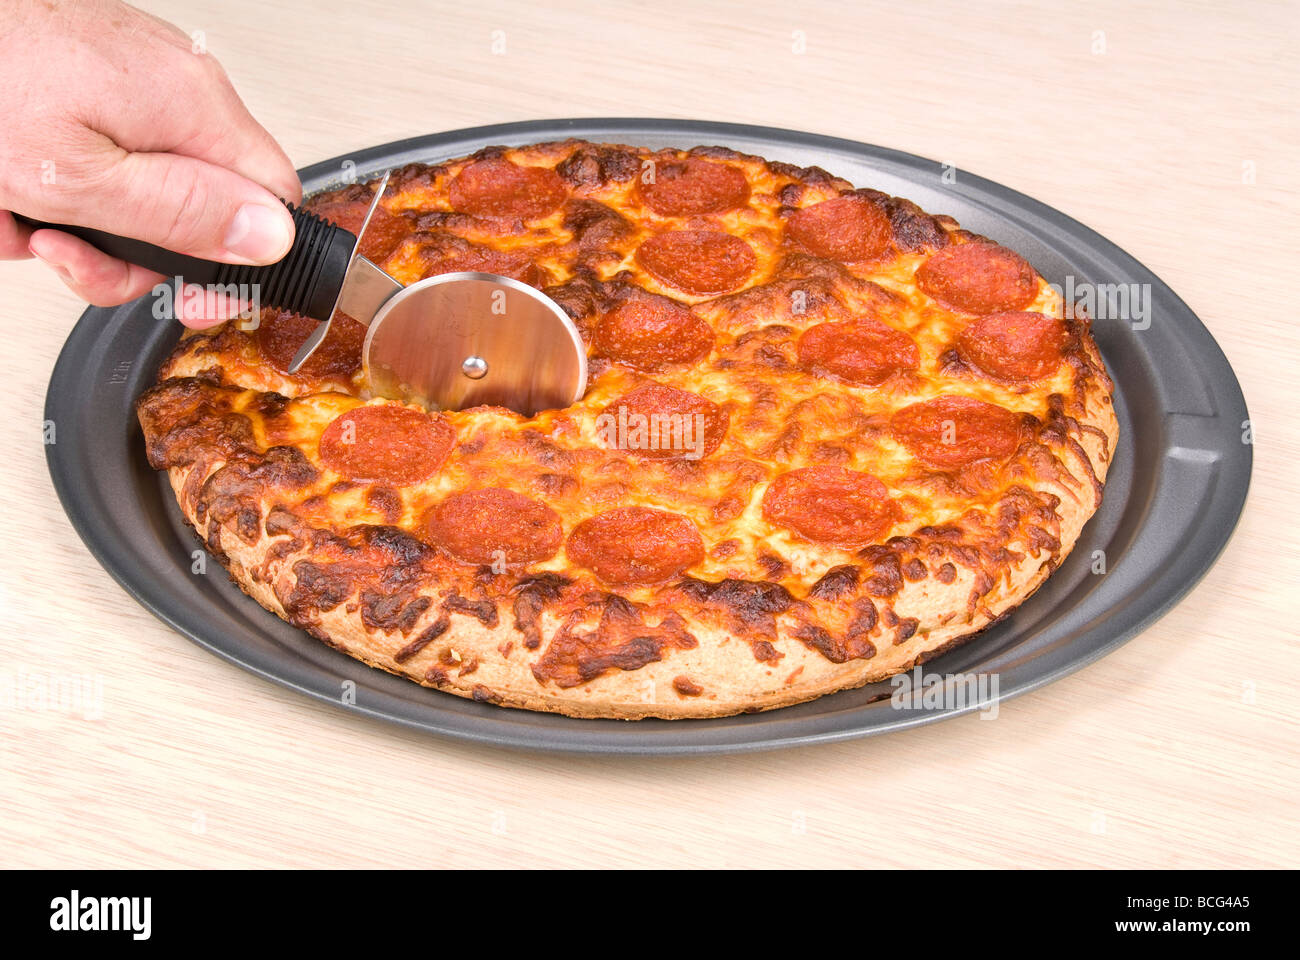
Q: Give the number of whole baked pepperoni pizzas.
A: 1